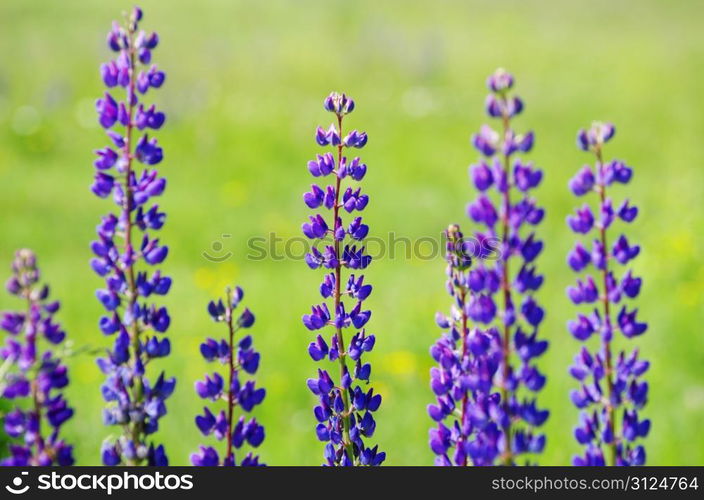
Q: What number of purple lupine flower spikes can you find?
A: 7